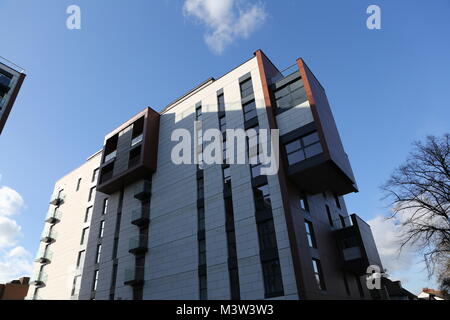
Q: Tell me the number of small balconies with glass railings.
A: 9